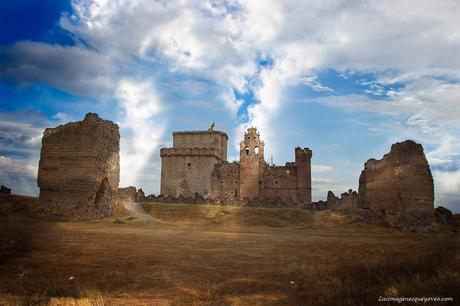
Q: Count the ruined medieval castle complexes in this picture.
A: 1